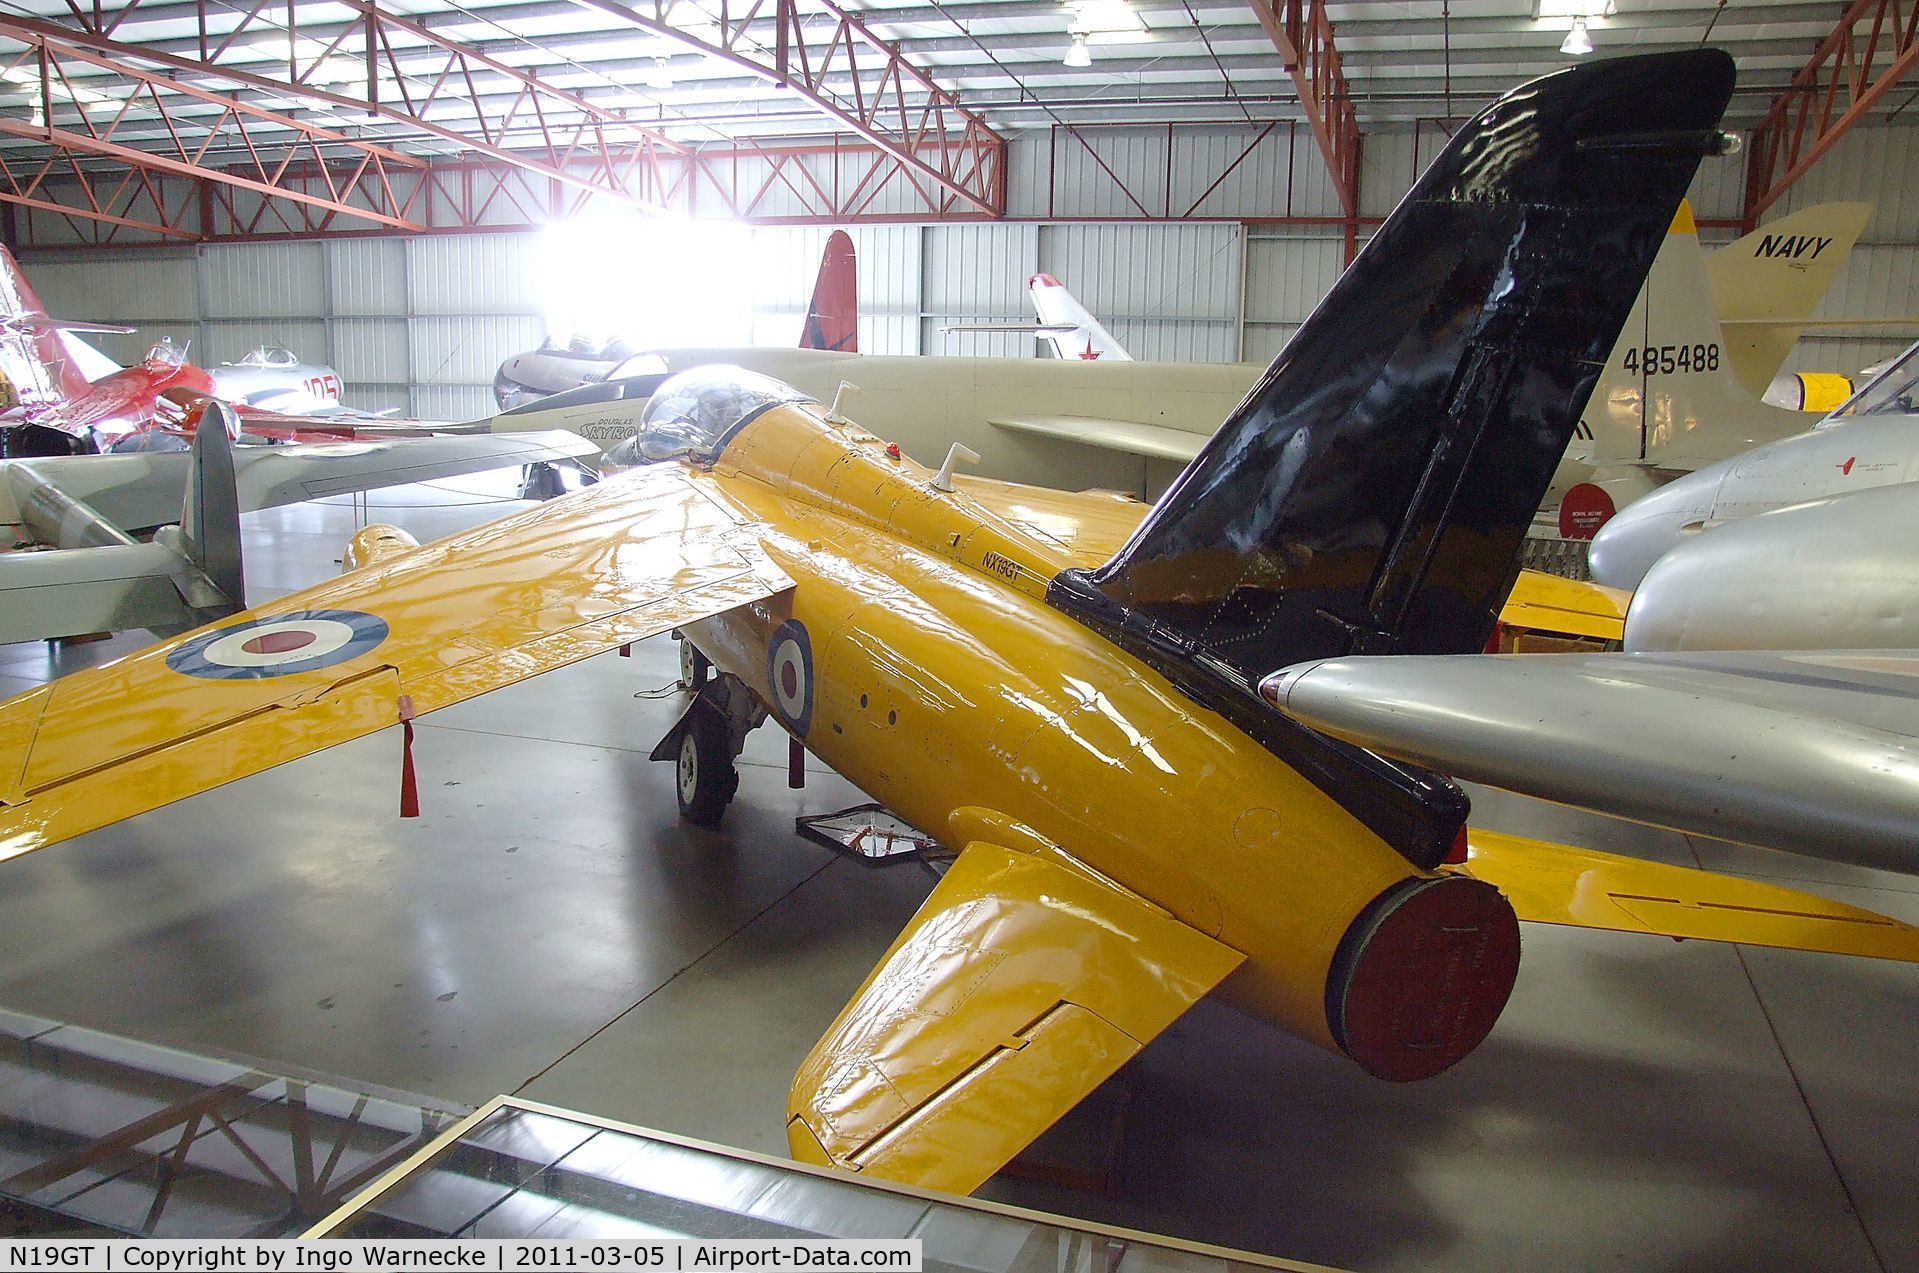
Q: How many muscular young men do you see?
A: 0